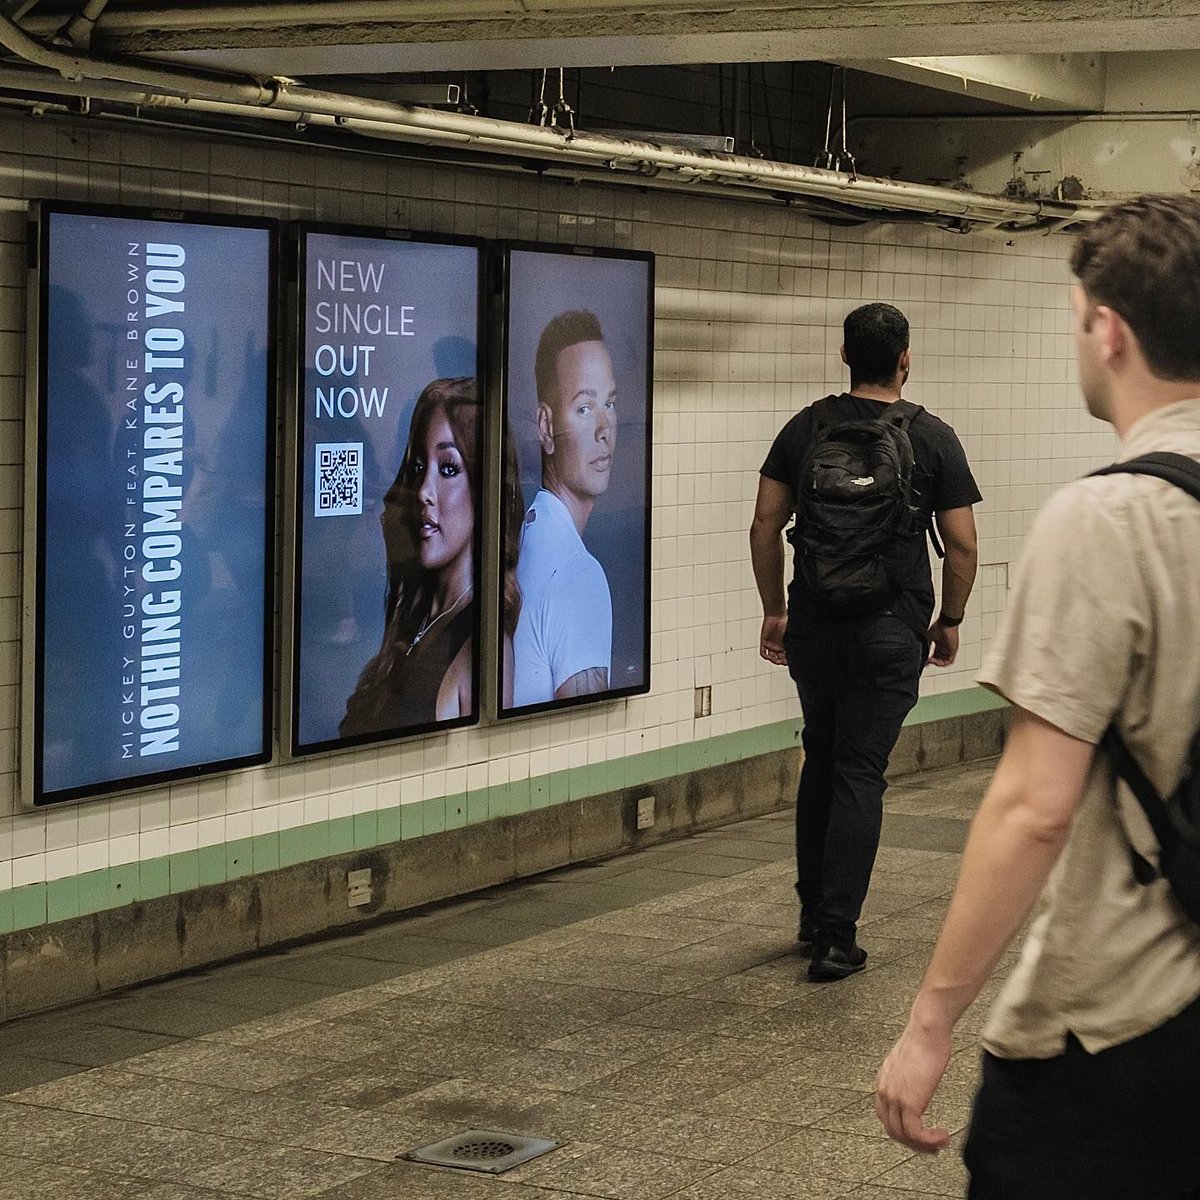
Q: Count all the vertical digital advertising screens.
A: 3